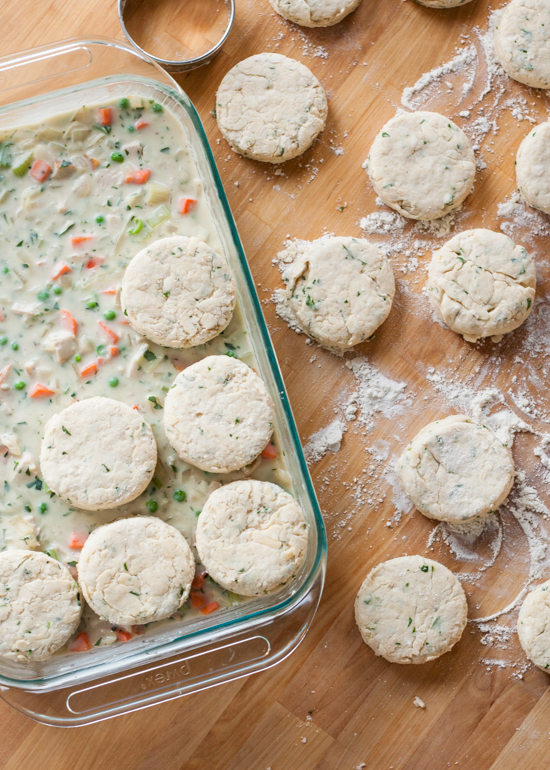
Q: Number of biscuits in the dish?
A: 6